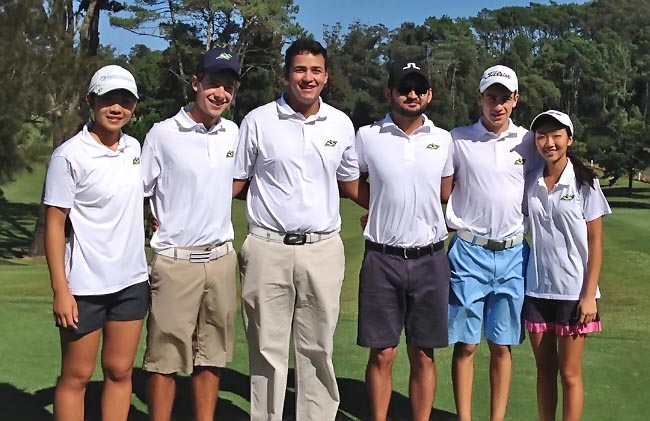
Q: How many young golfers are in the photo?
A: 6